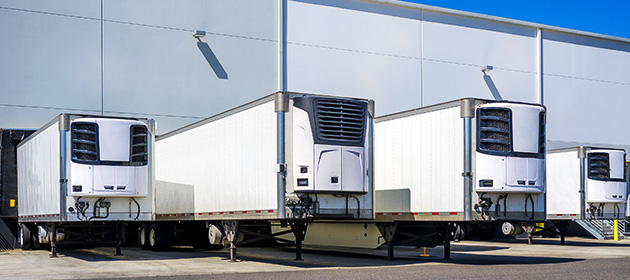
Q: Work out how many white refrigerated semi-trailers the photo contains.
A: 4